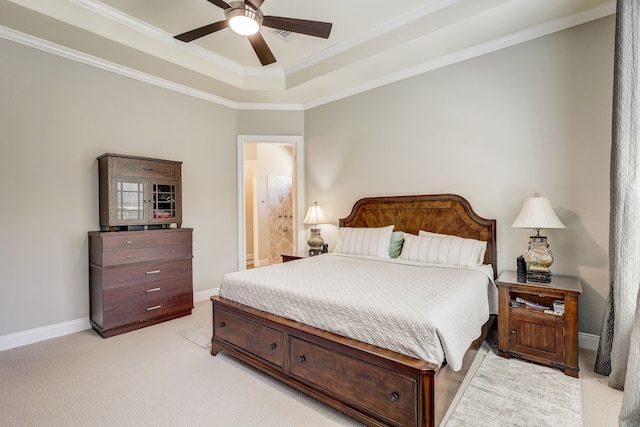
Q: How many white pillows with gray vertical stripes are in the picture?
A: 2